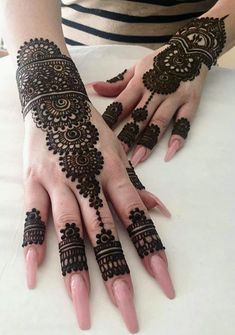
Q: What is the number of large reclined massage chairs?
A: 0